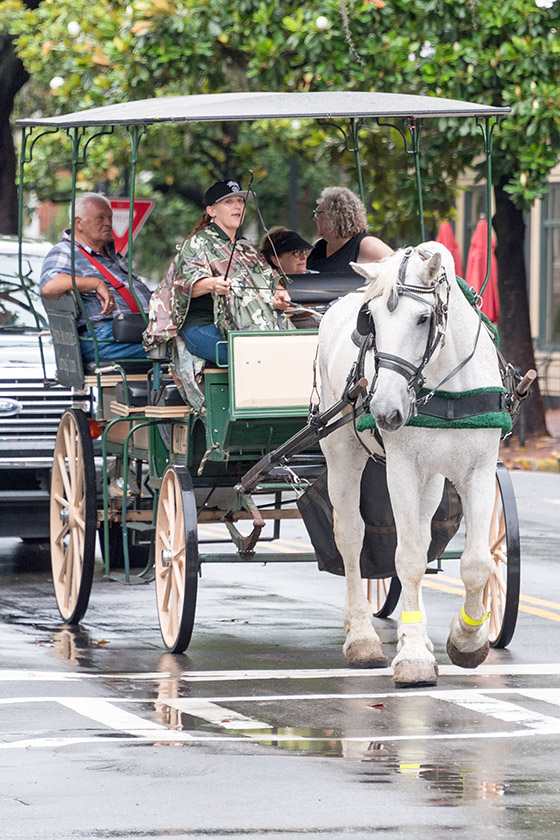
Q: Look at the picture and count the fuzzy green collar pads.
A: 2